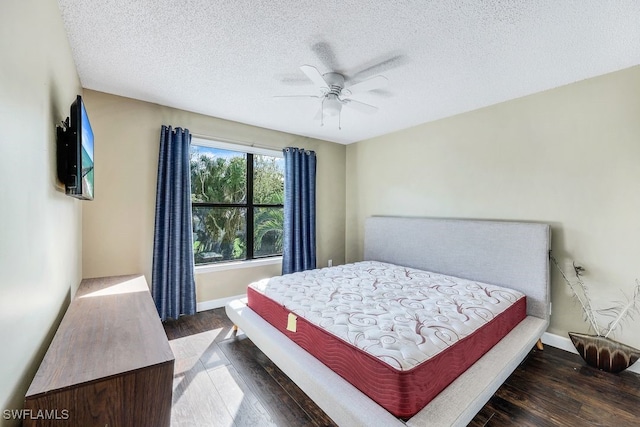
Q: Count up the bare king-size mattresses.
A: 1